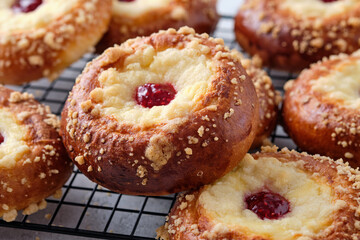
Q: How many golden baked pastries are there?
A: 8